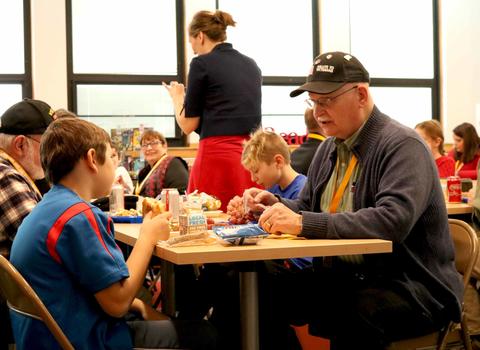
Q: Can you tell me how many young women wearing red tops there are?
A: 2